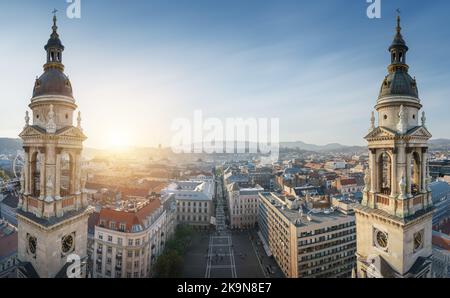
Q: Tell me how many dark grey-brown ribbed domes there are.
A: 2